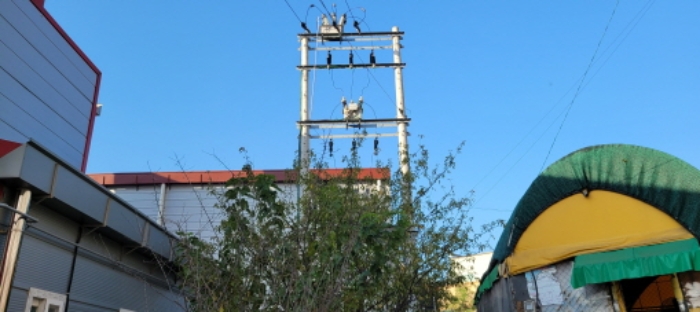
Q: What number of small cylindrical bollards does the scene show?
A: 0